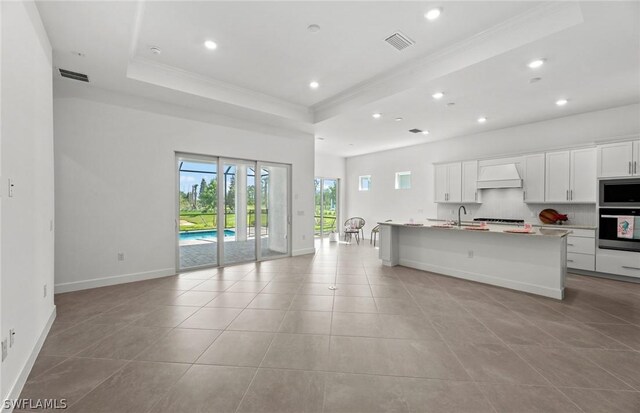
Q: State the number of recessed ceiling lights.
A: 9